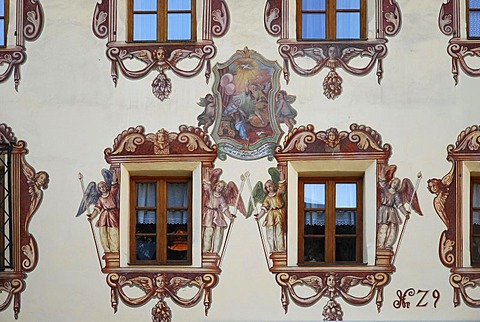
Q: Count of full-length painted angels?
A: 4